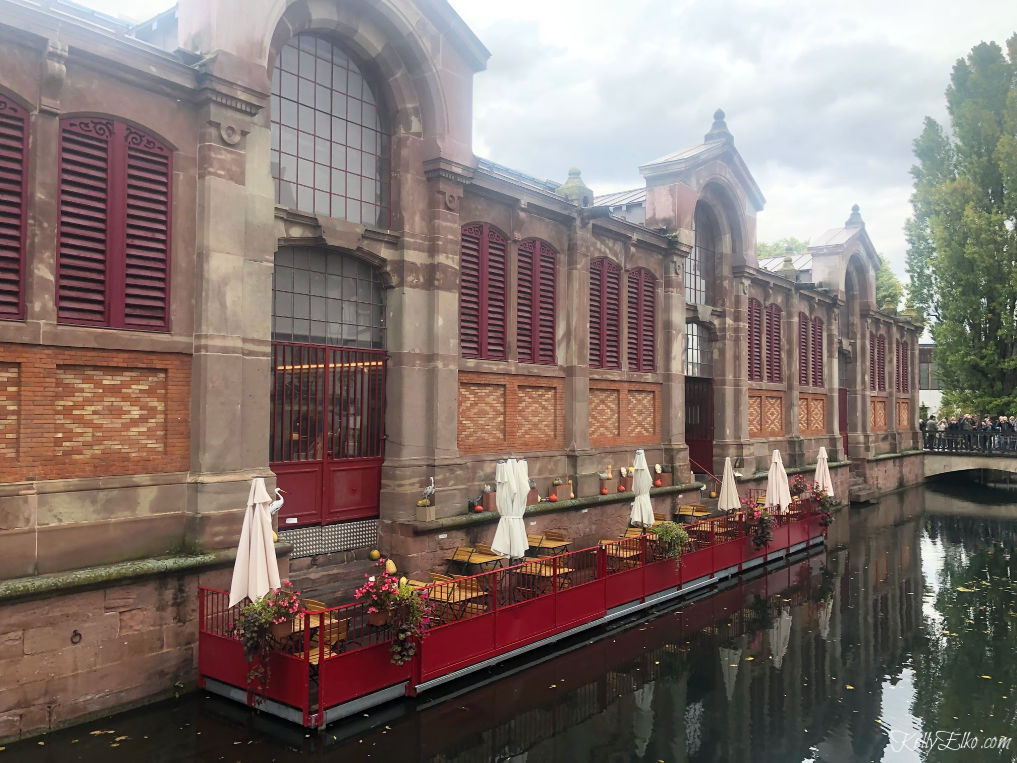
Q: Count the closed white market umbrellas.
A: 6